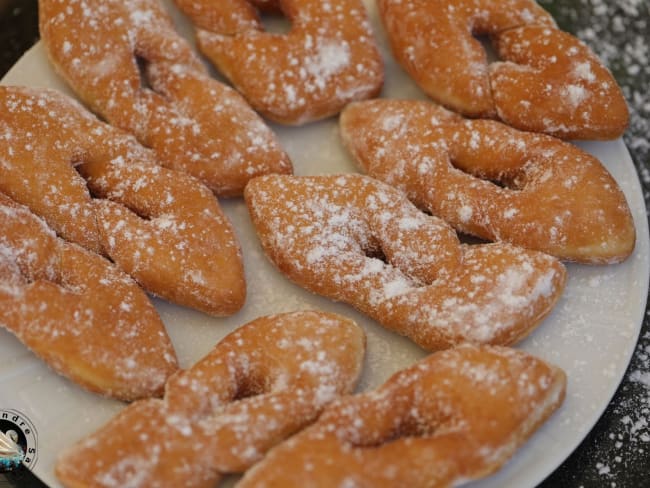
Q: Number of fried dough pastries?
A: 9